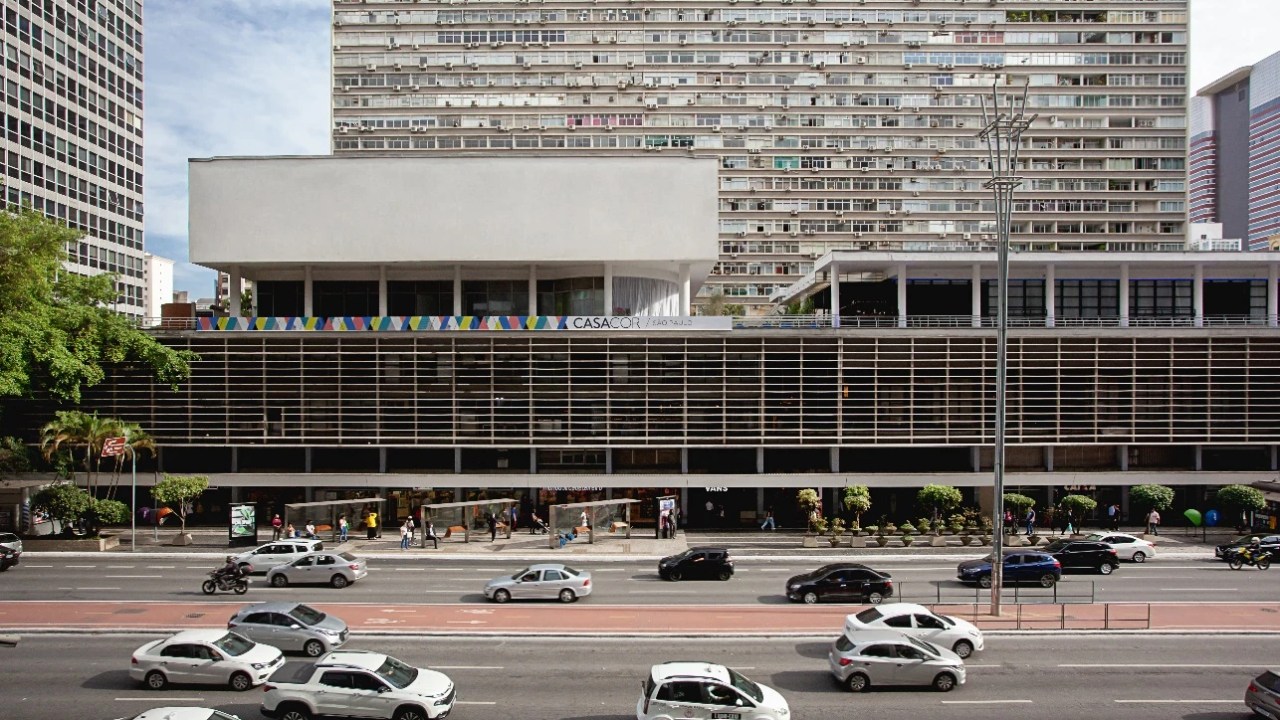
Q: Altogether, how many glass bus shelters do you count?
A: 3